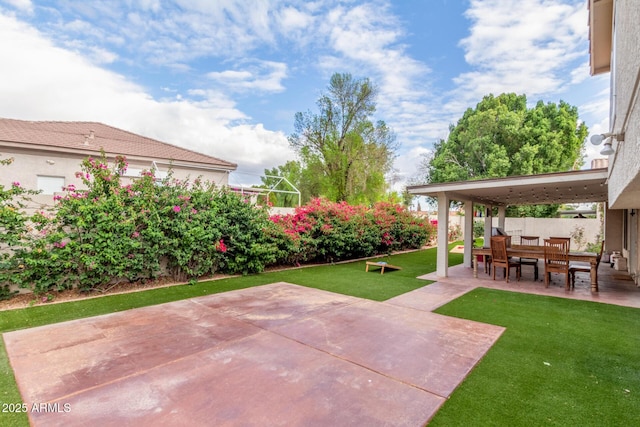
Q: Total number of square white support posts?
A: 4